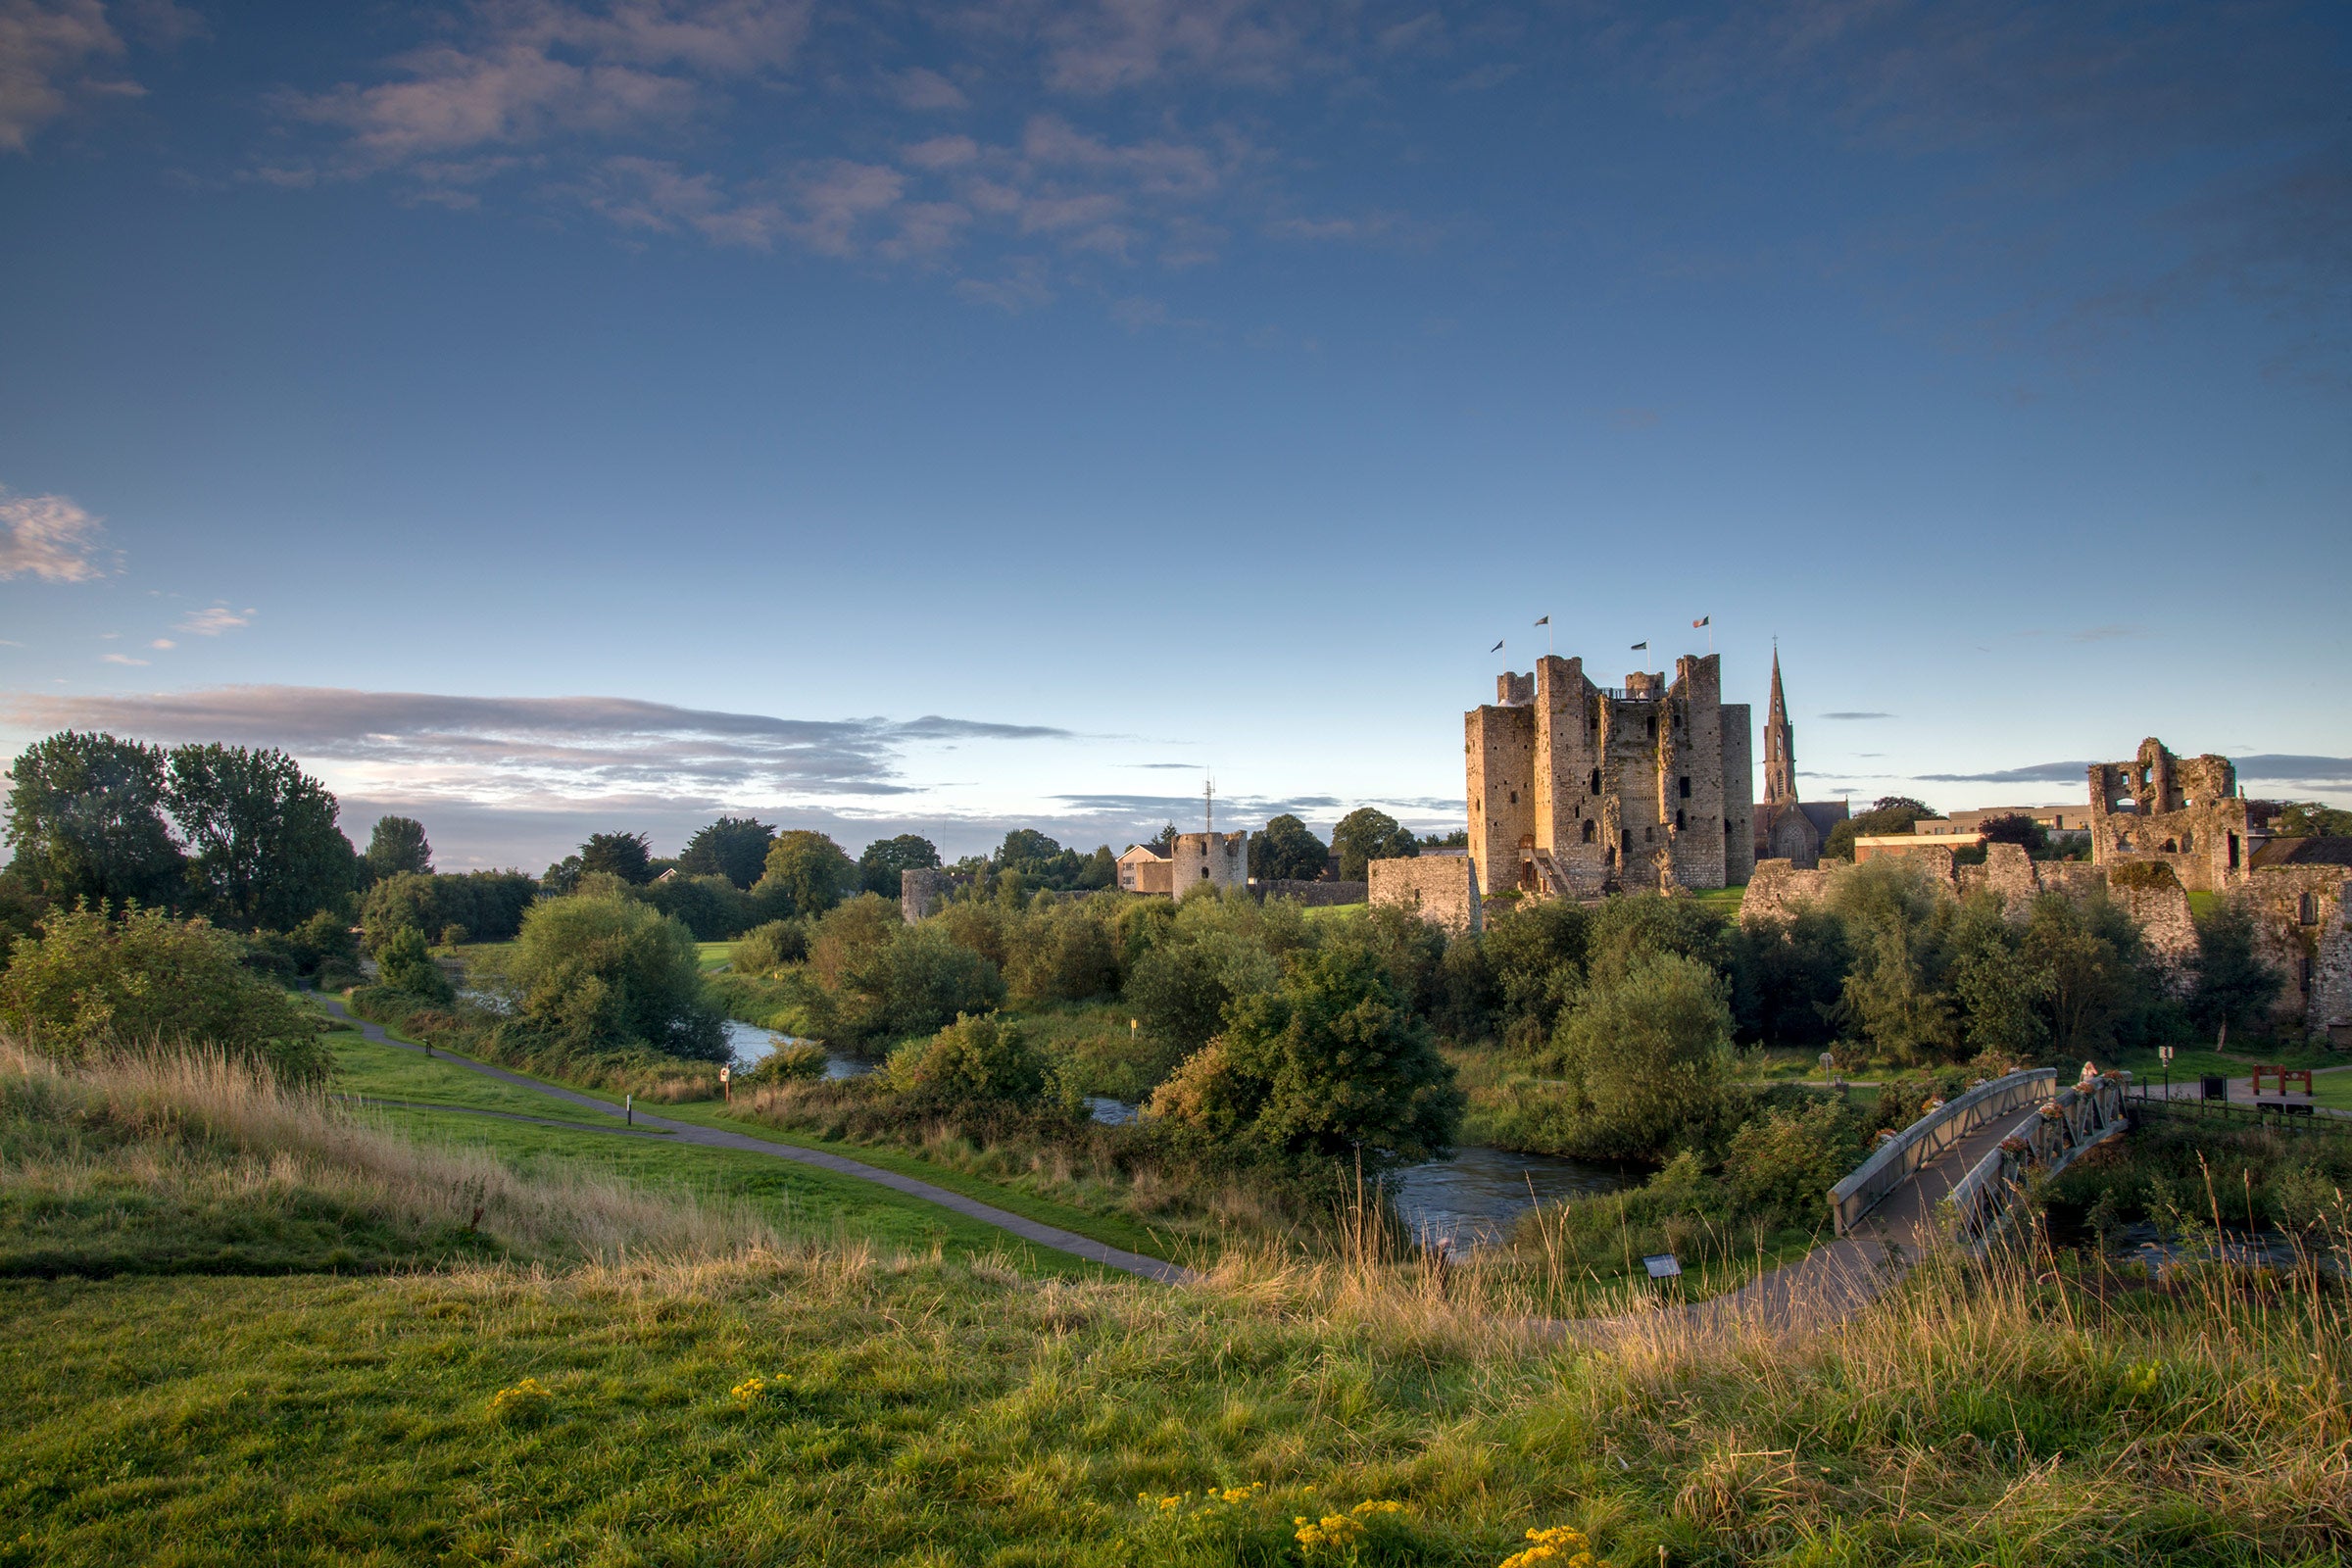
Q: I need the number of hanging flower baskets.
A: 8